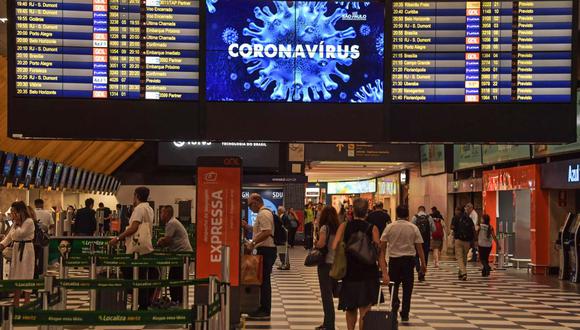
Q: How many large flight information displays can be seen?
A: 2